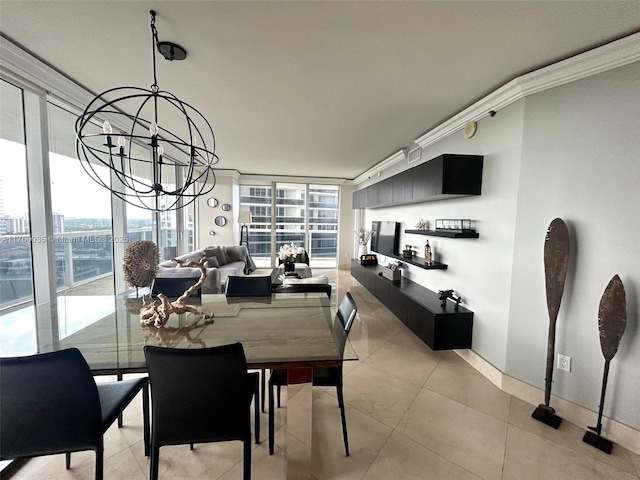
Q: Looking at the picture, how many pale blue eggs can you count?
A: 0